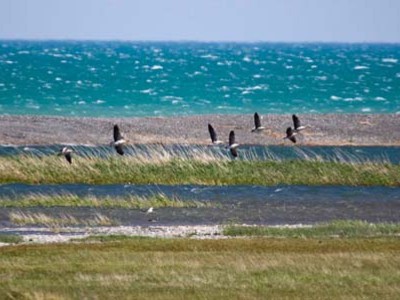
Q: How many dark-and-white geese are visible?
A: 7